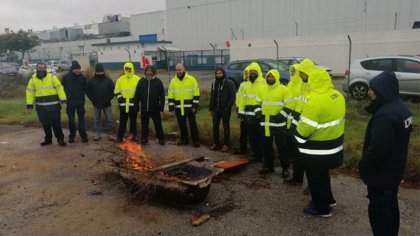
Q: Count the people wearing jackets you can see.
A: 14